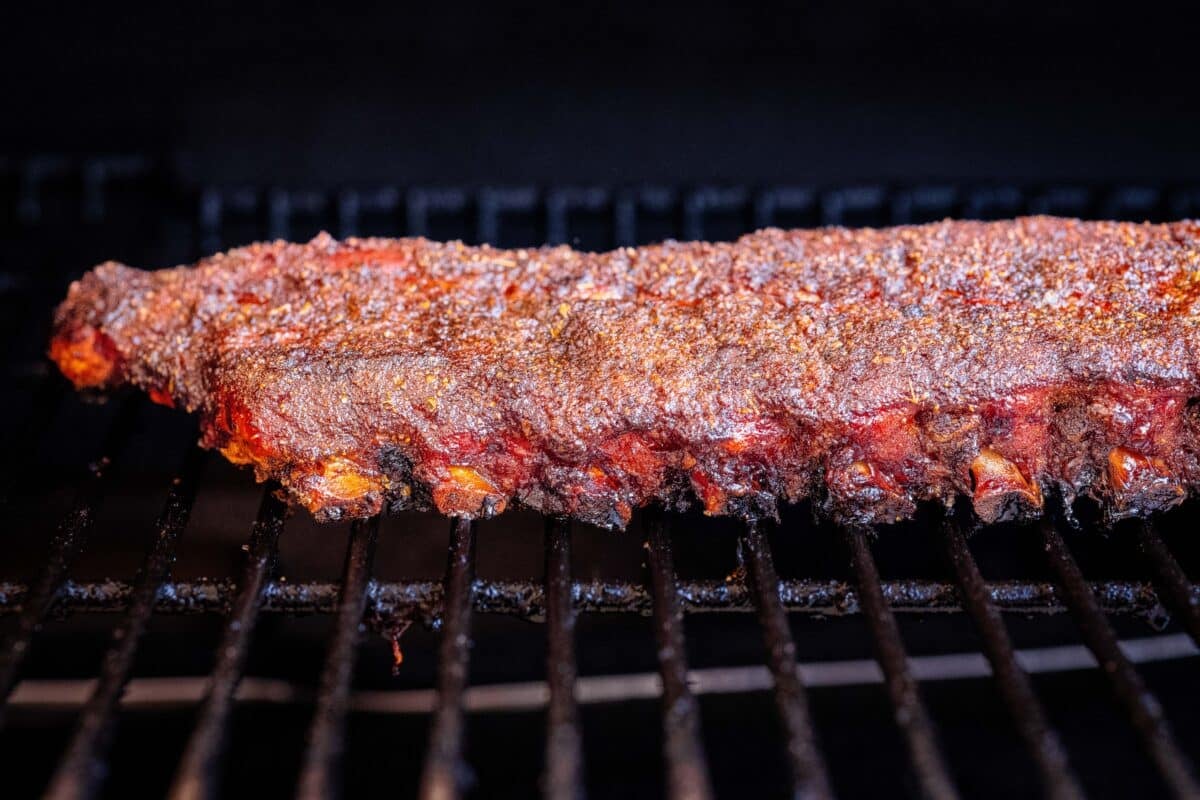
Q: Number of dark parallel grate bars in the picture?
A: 12